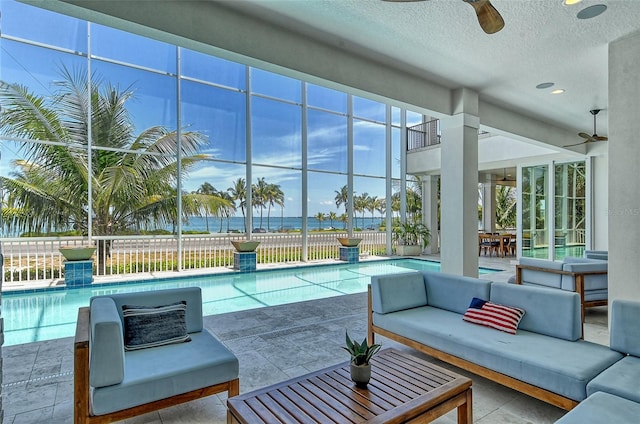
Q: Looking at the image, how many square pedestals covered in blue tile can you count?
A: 3